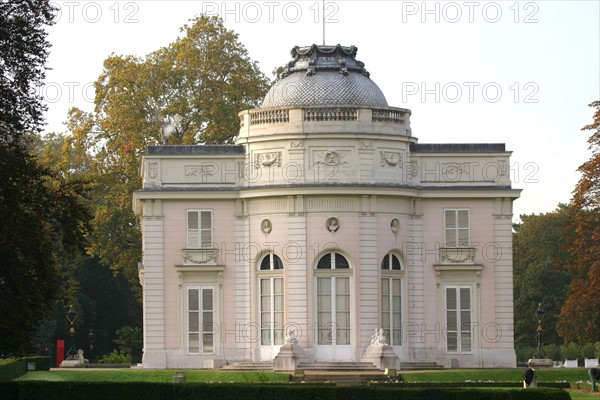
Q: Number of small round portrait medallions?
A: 3